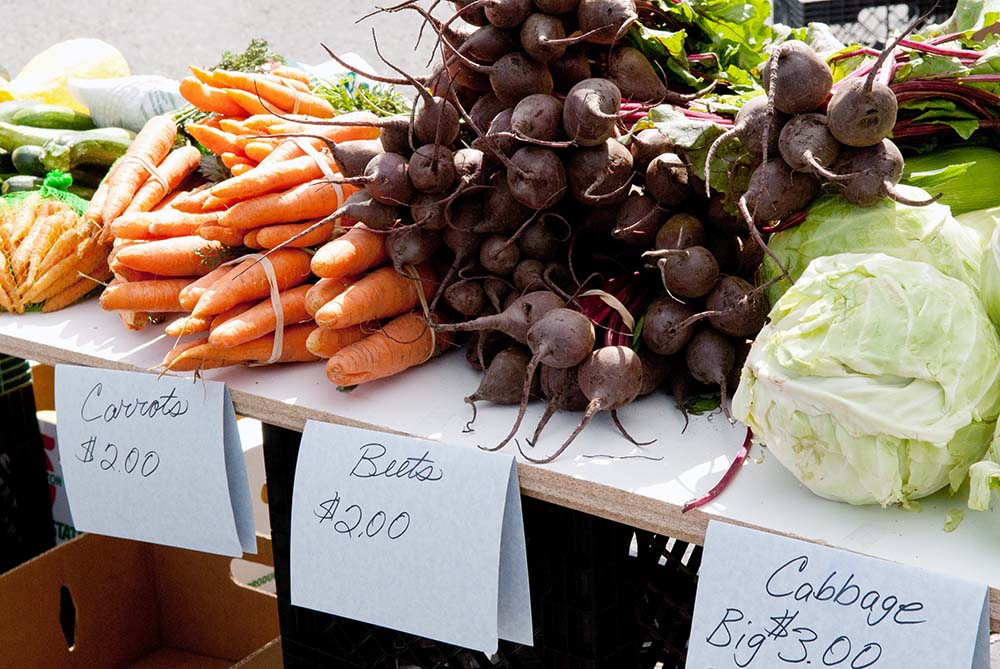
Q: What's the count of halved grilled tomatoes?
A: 0